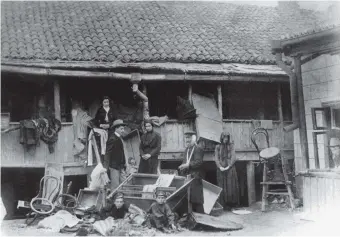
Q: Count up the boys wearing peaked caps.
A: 2